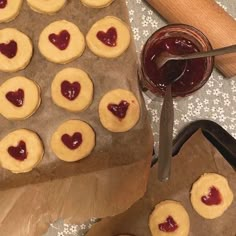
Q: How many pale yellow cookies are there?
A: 13